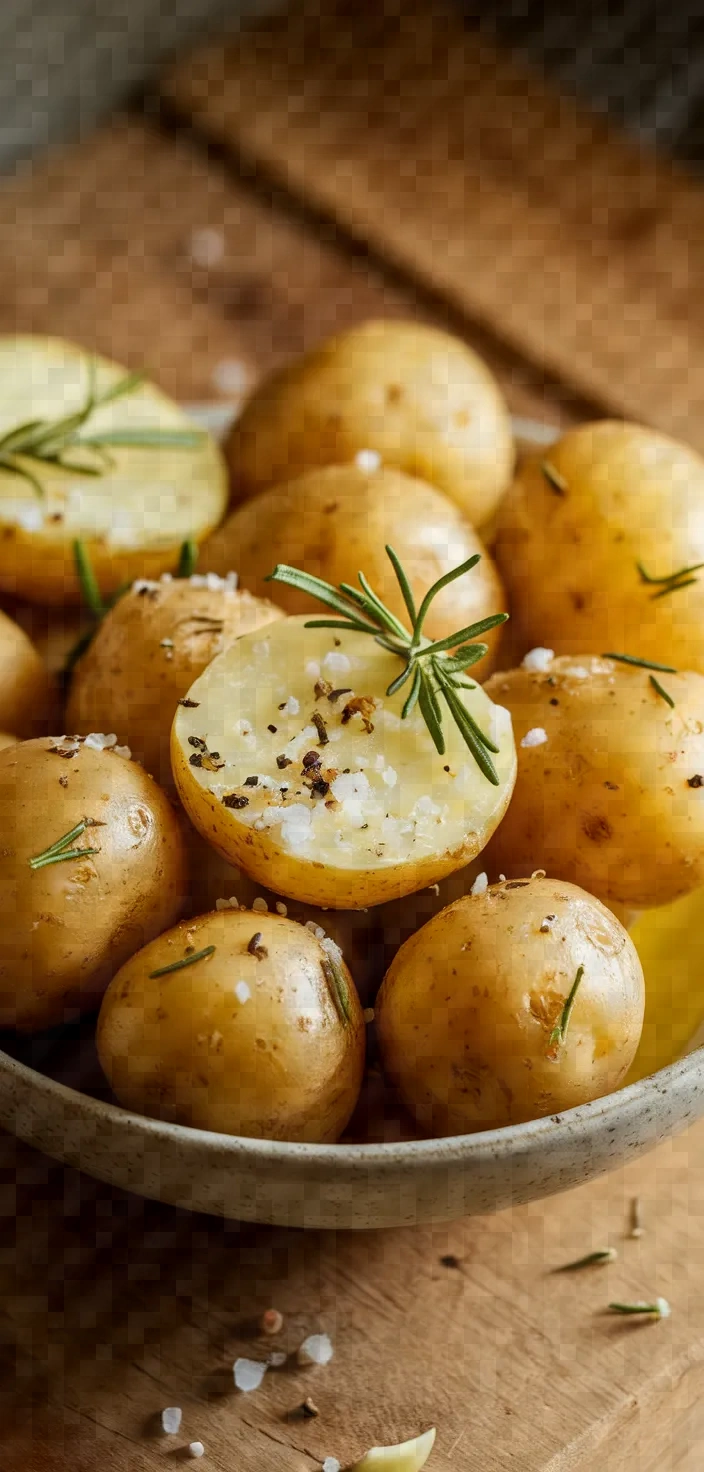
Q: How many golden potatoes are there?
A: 11